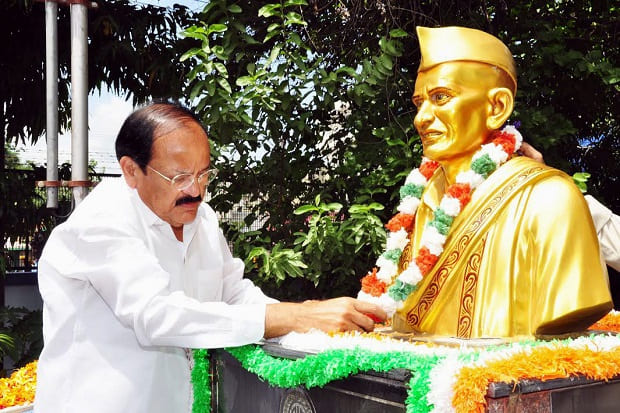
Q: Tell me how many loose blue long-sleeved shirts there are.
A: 0